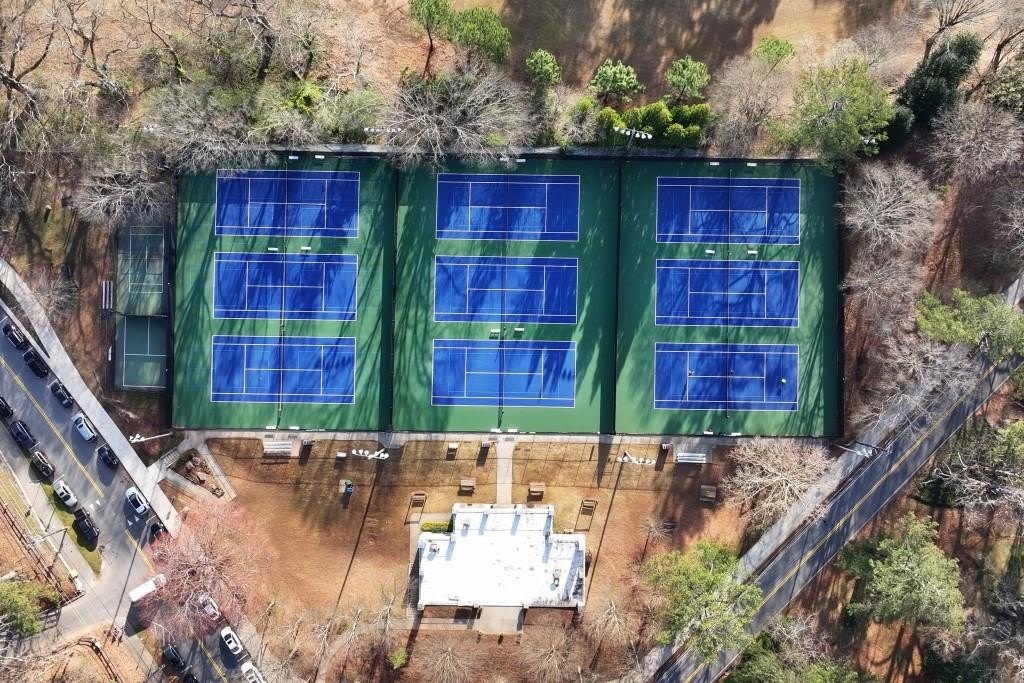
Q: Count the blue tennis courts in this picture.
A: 9